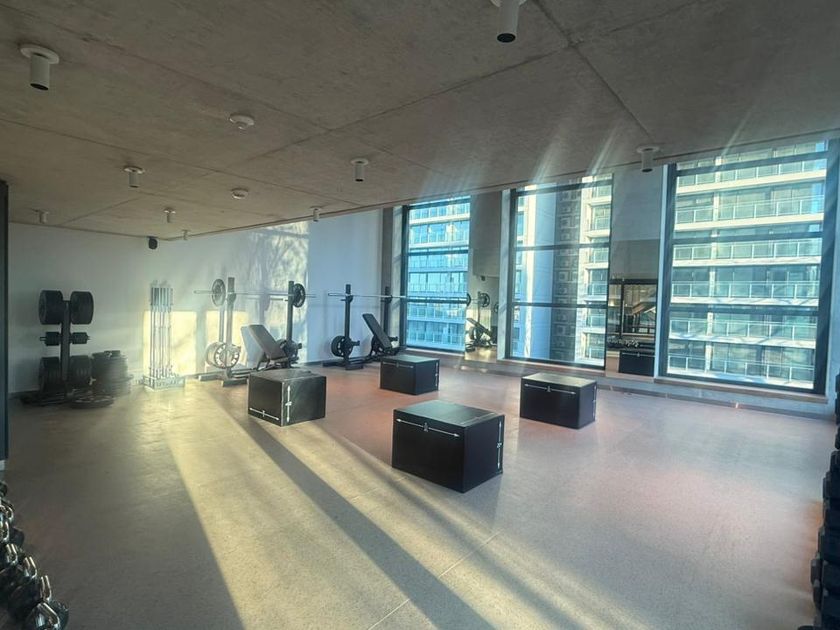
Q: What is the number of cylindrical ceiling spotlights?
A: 9